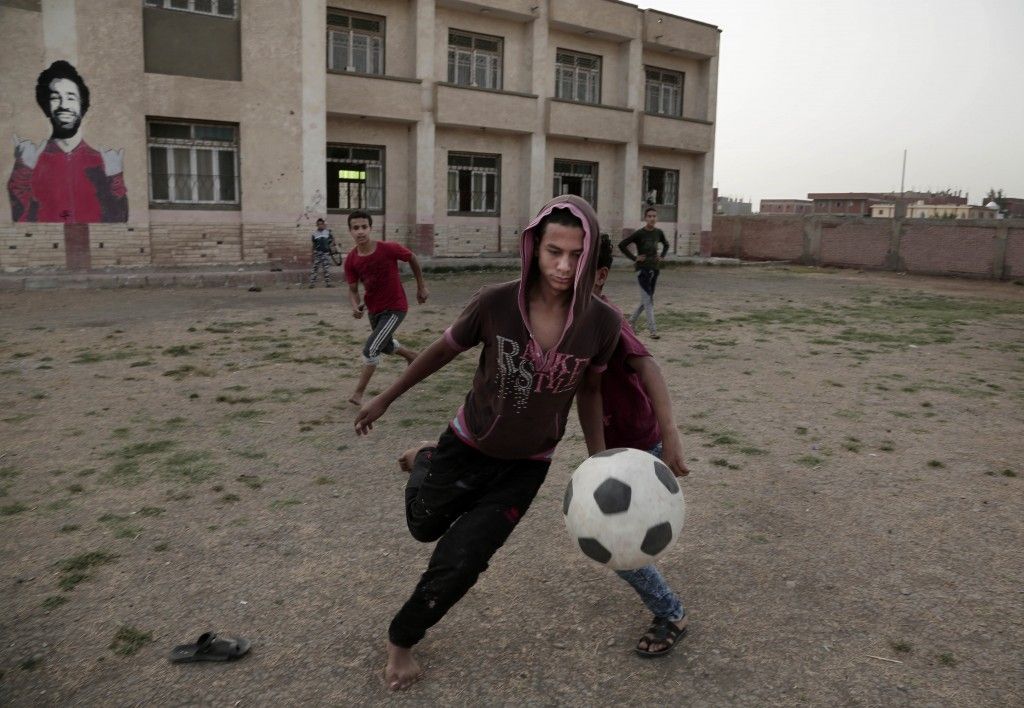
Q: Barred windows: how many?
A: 10